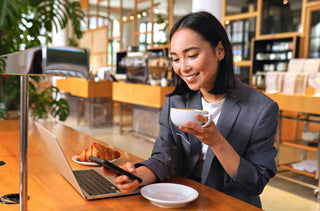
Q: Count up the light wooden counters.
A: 3